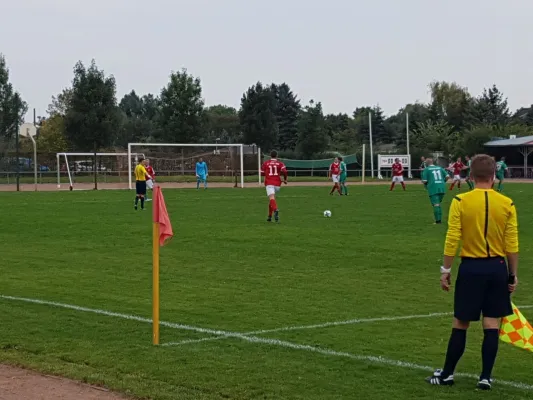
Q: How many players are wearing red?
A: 5